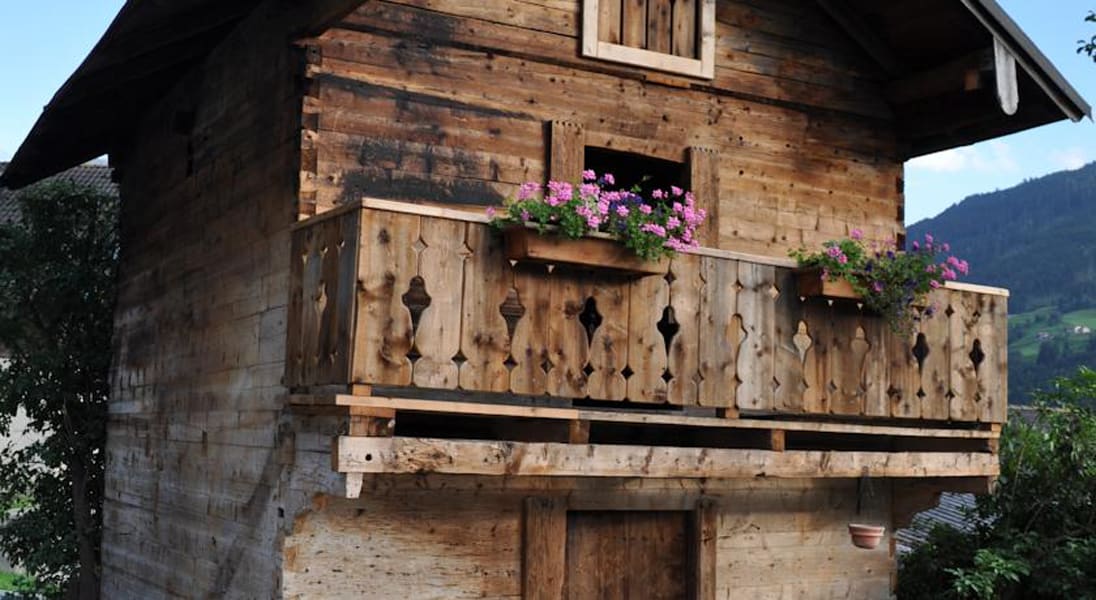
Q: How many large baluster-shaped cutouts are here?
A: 10